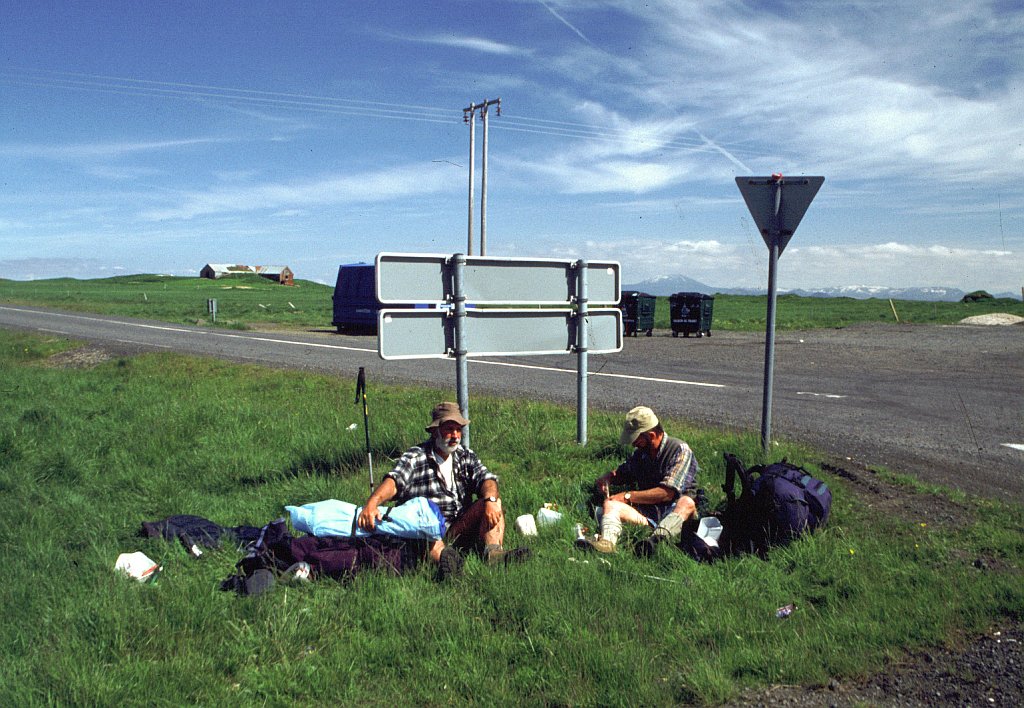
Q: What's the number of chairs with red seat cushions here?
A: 0